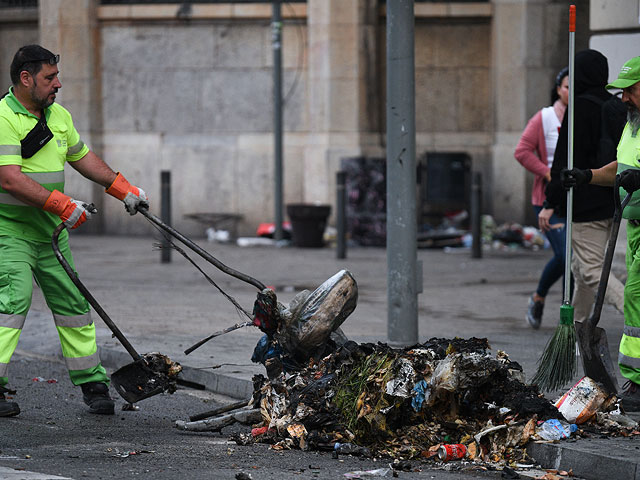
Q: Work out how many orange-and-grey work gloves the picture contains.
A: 2